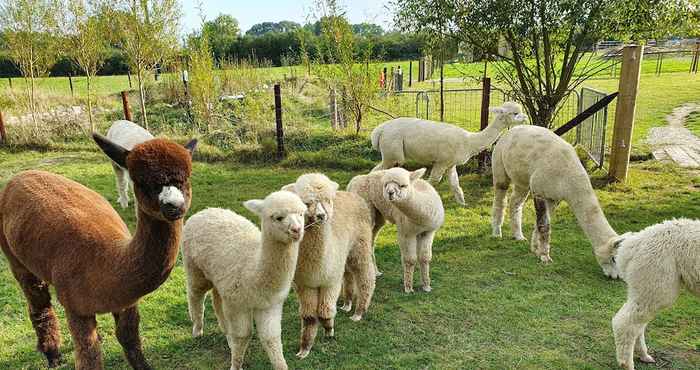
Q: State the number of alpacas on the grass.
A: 8